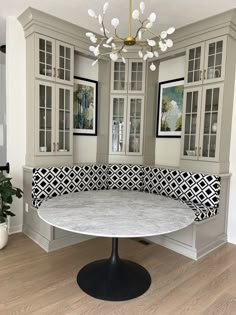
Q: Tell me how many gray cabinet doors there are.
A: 12